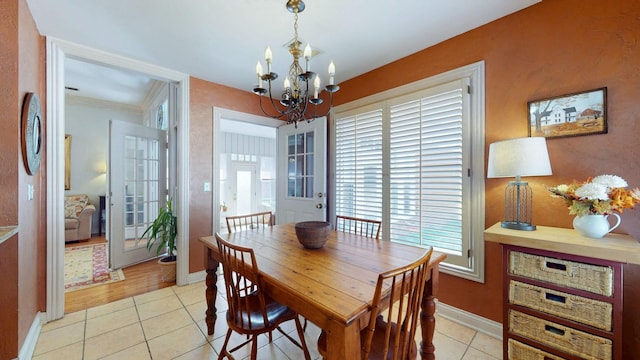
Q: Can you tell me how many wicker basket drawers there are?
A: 4